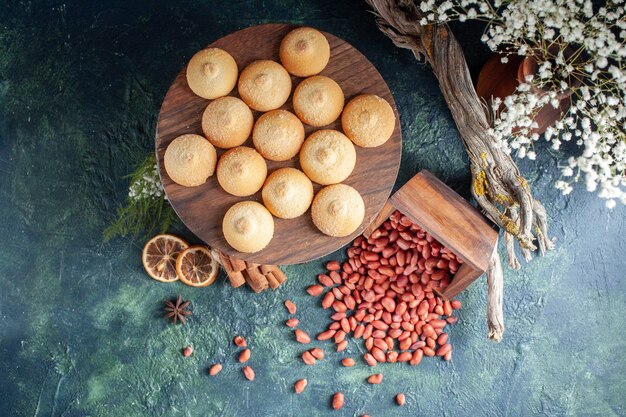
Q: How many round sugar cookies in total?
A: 13